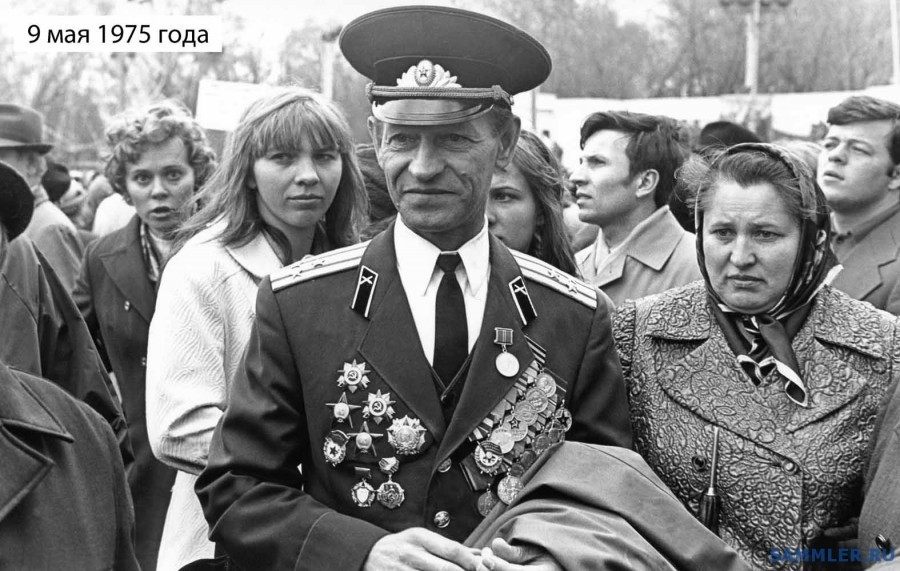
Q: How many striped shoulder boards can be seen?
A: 2